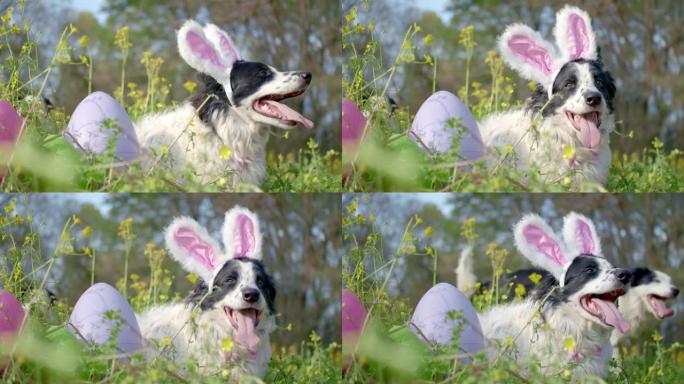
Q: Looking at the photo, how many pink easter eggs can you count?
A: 4